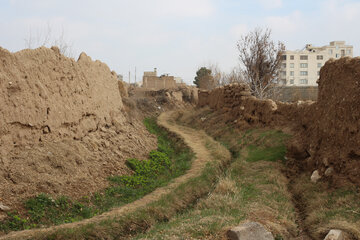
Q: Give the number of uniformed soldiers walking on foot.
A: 0